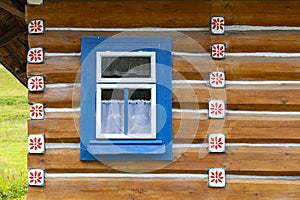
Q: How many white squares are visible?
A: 12